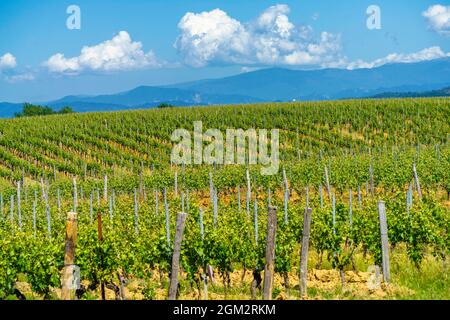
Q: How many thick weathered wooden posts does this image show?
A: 5